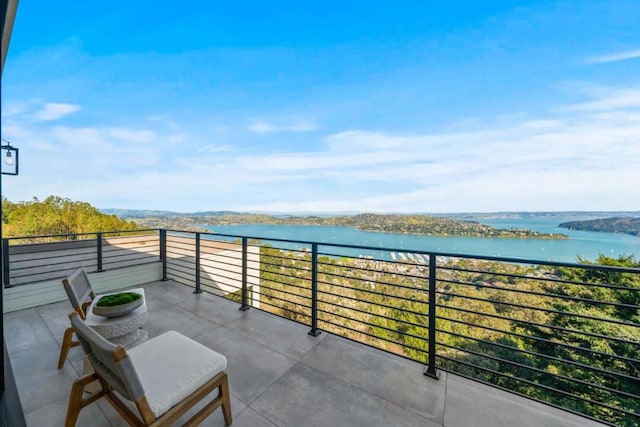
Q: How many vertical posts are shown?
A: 7